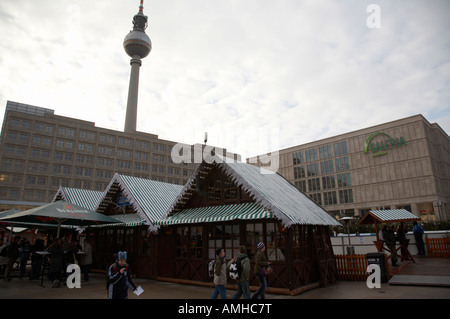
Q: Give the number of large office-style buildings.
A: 2